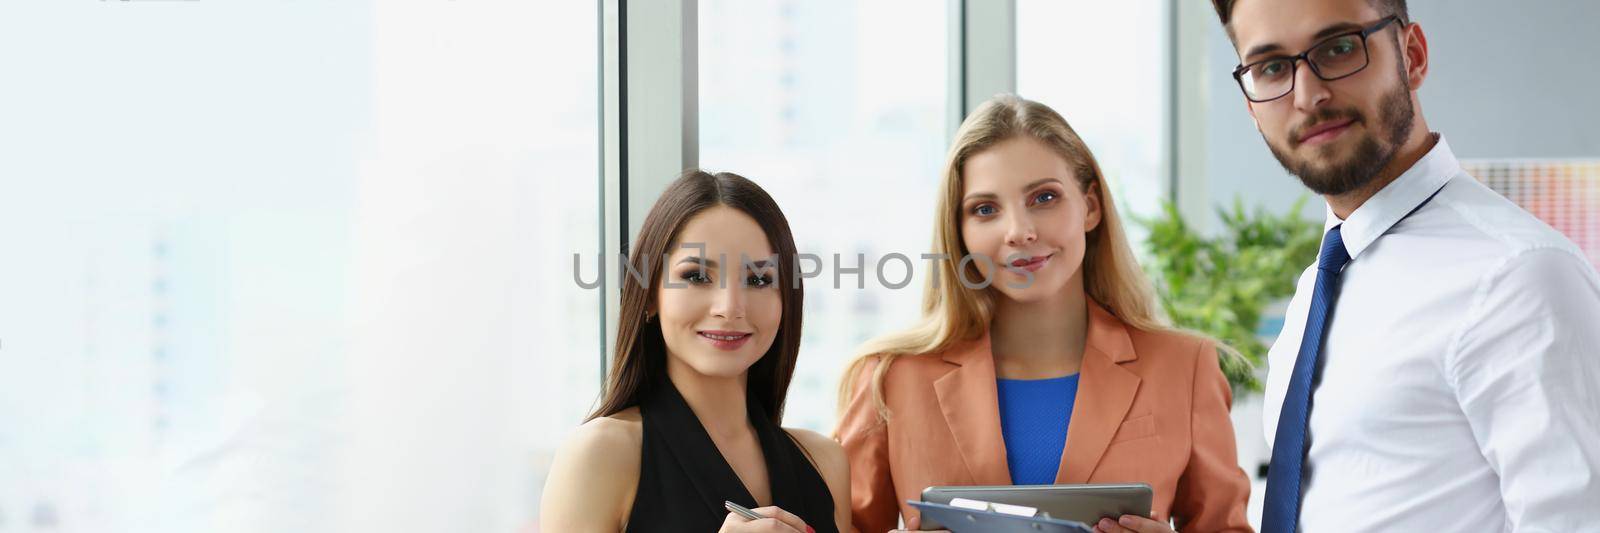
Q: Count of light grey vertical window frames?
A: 3